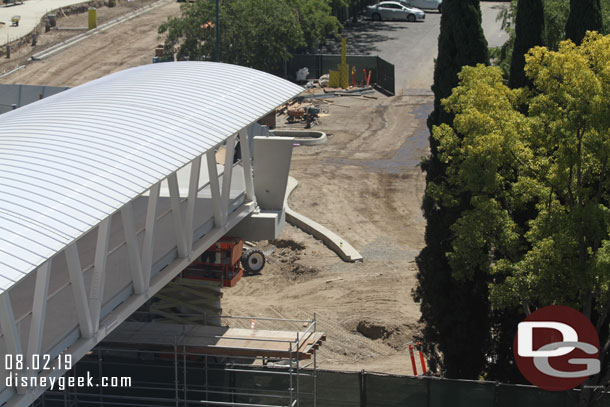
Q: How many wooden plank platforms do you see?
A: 1